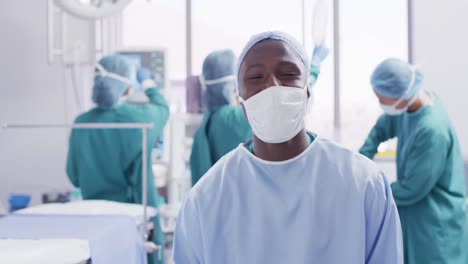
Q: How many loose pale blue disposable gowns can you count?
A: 1